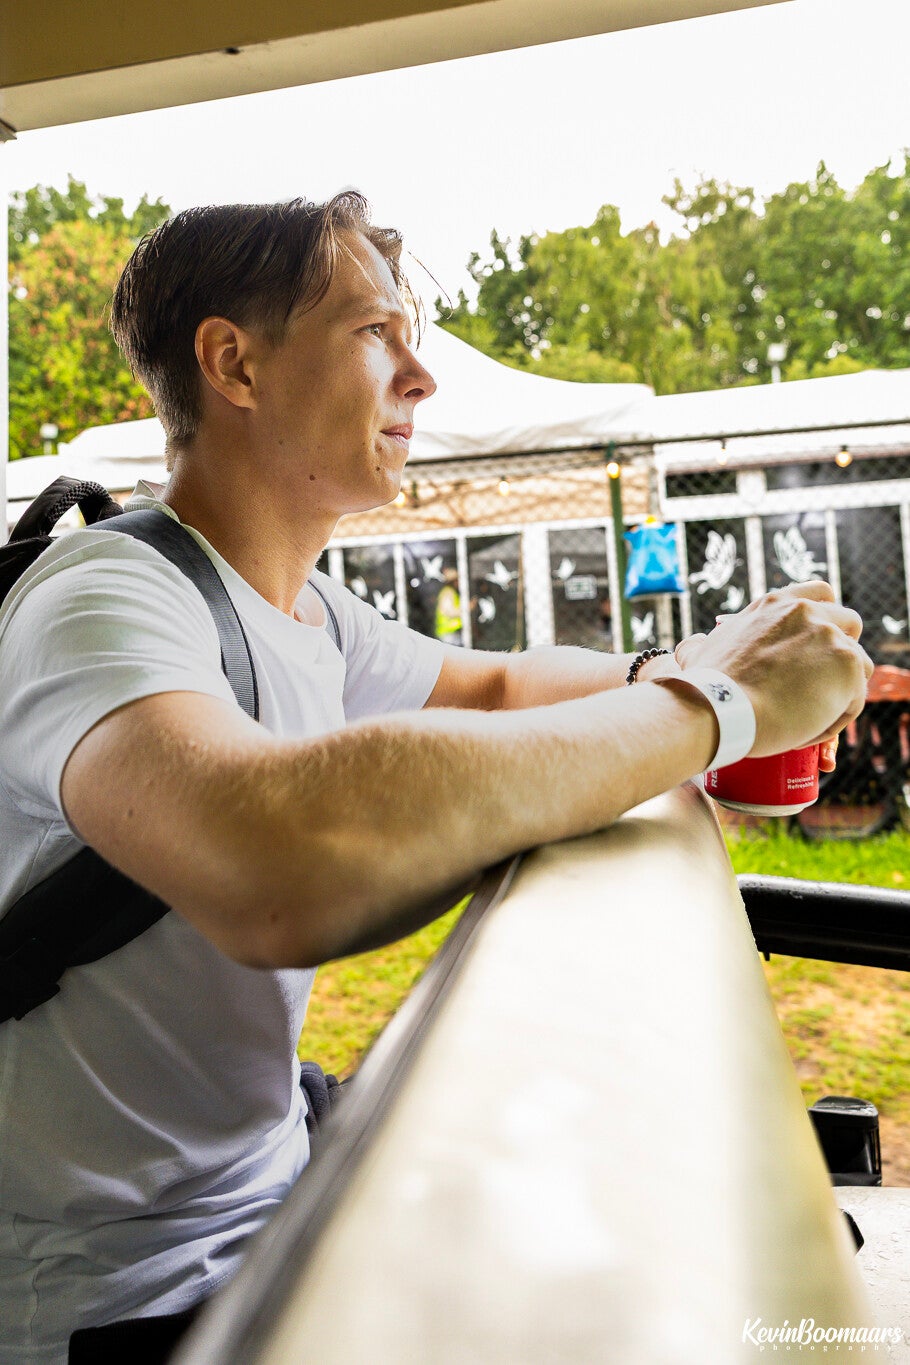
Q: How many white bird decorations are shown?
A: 11